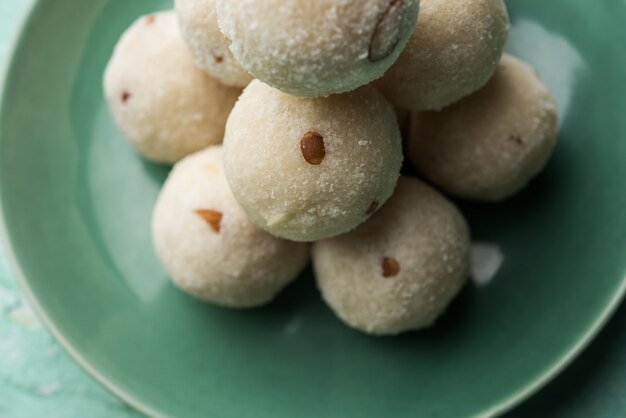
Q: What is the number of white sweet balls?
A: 8